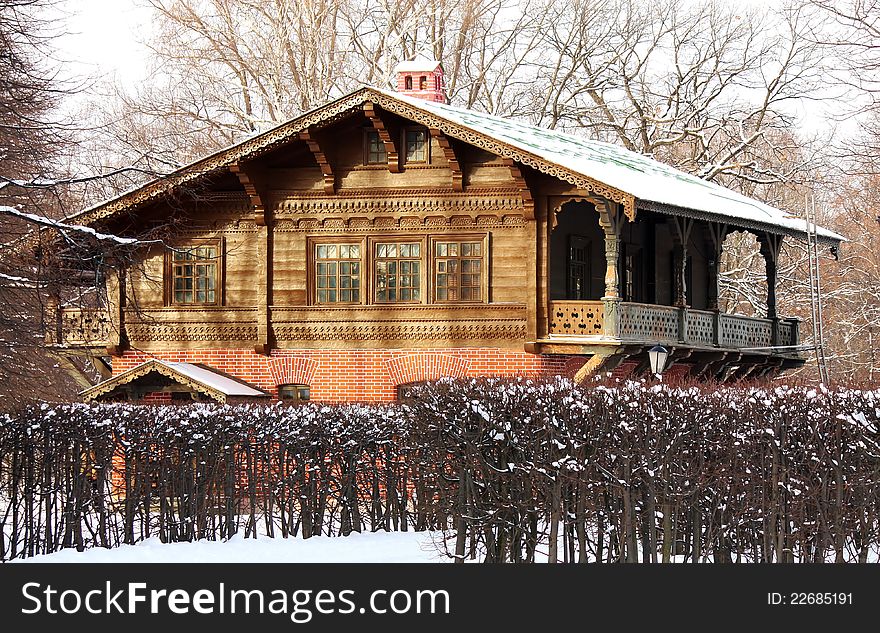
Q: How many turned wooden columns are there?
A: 4